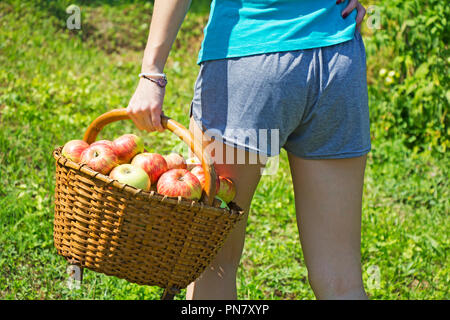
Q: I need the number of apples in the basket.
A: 10